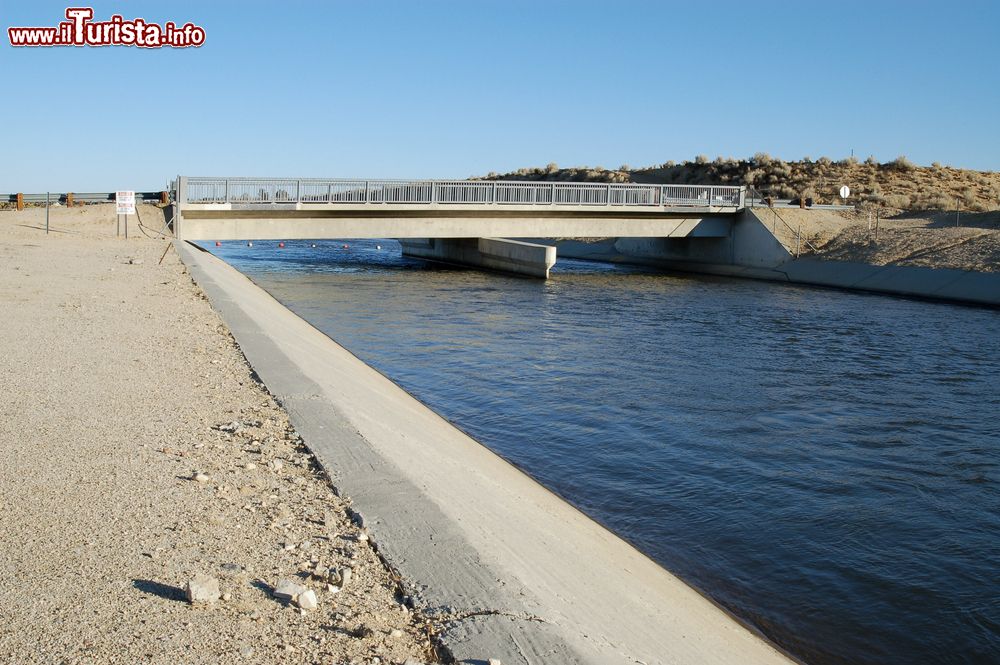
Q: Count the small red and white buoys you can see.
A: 6